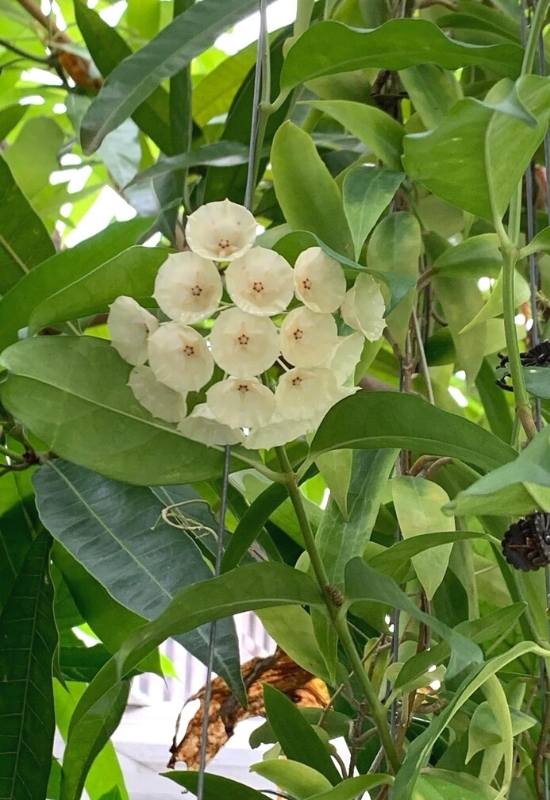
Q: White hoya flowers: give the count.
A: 15